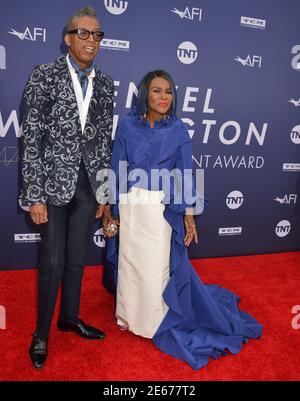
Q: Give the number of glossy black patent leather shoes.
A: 2